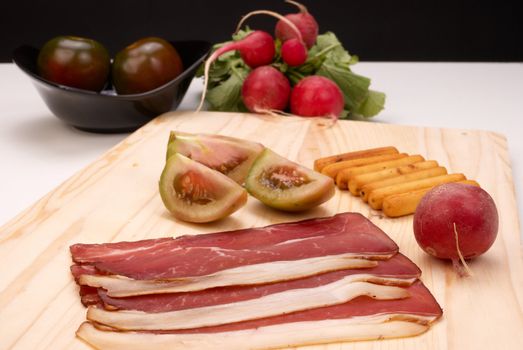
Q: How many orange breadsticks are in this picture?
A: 7